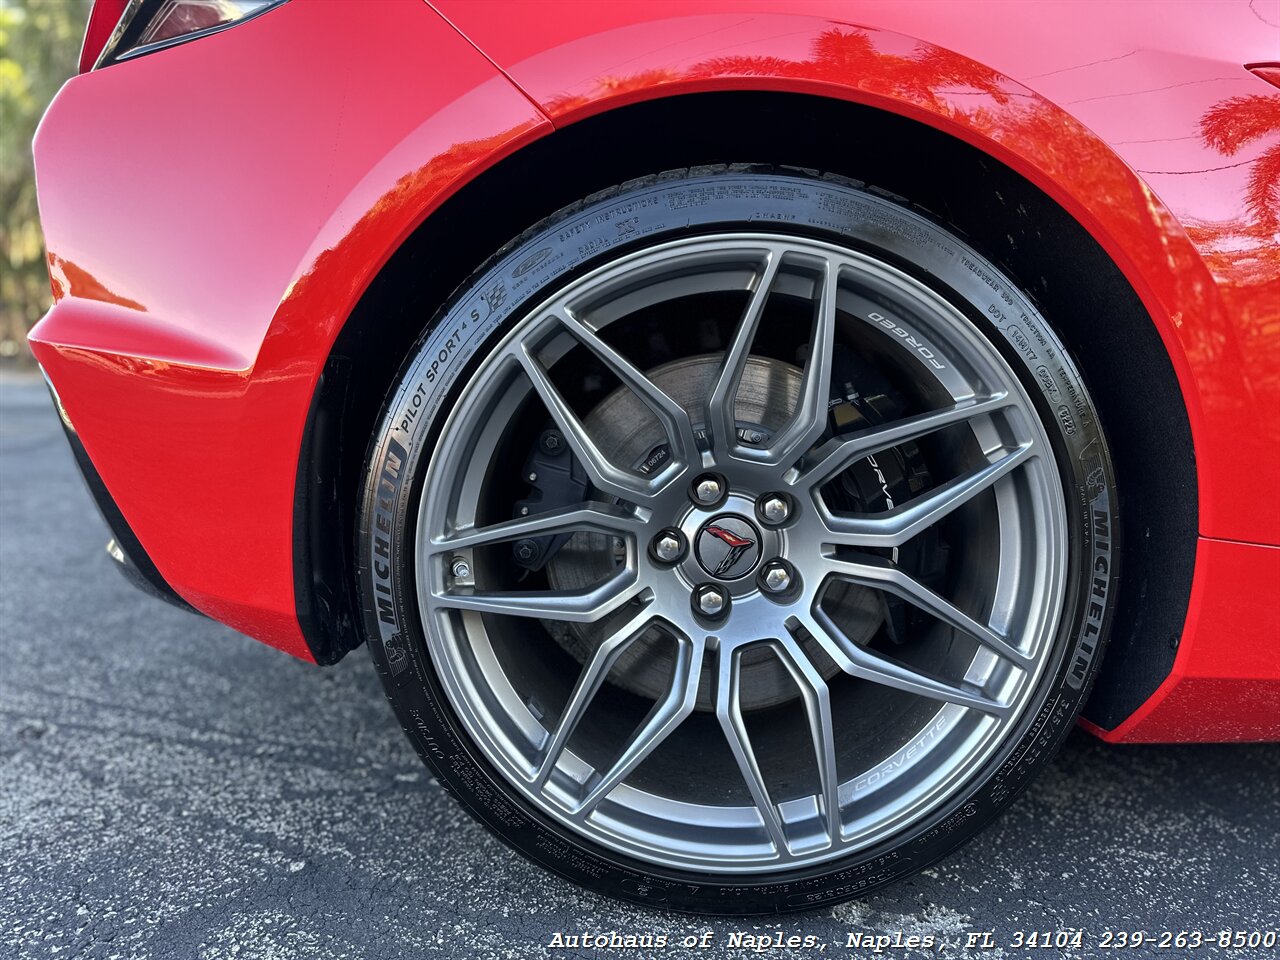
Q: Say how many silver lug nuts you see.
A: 5